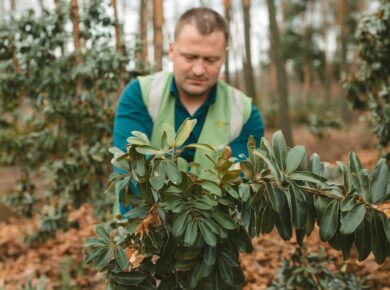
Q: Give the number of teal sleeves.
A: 2